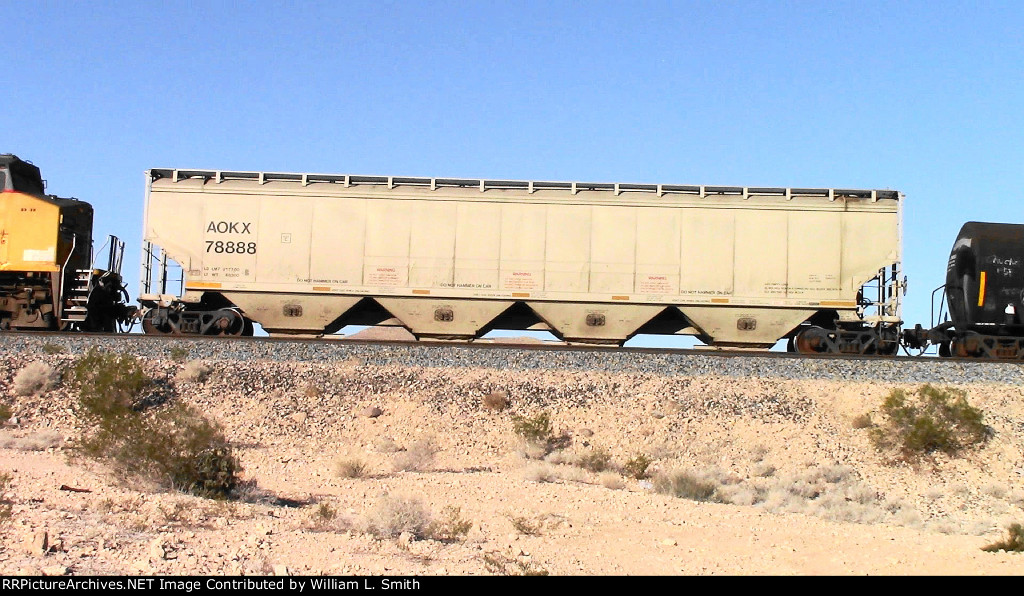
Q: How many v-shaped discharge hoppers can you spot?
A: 4